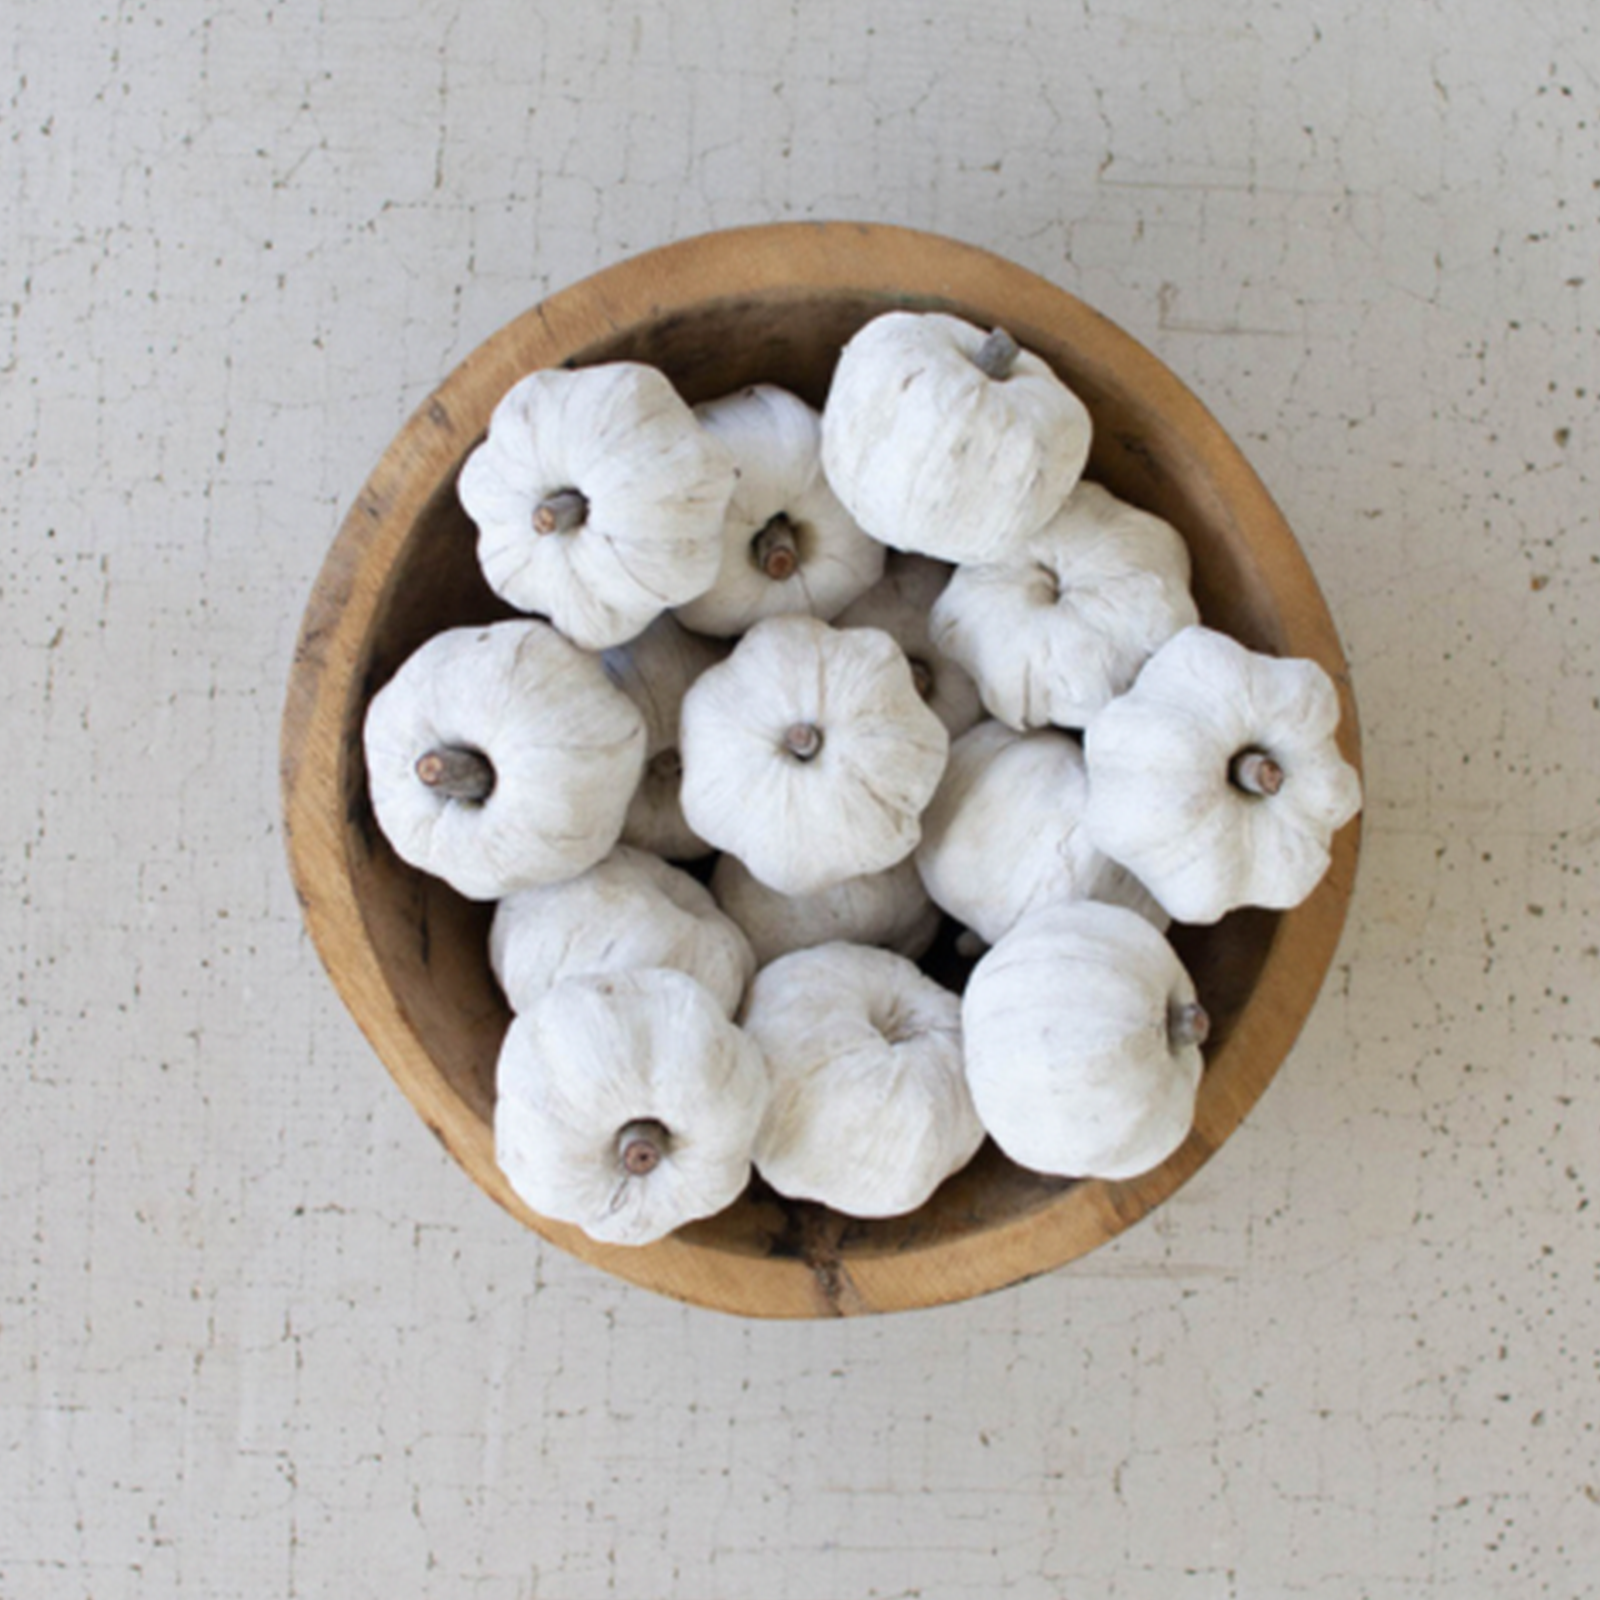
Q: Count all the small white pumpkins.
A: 15